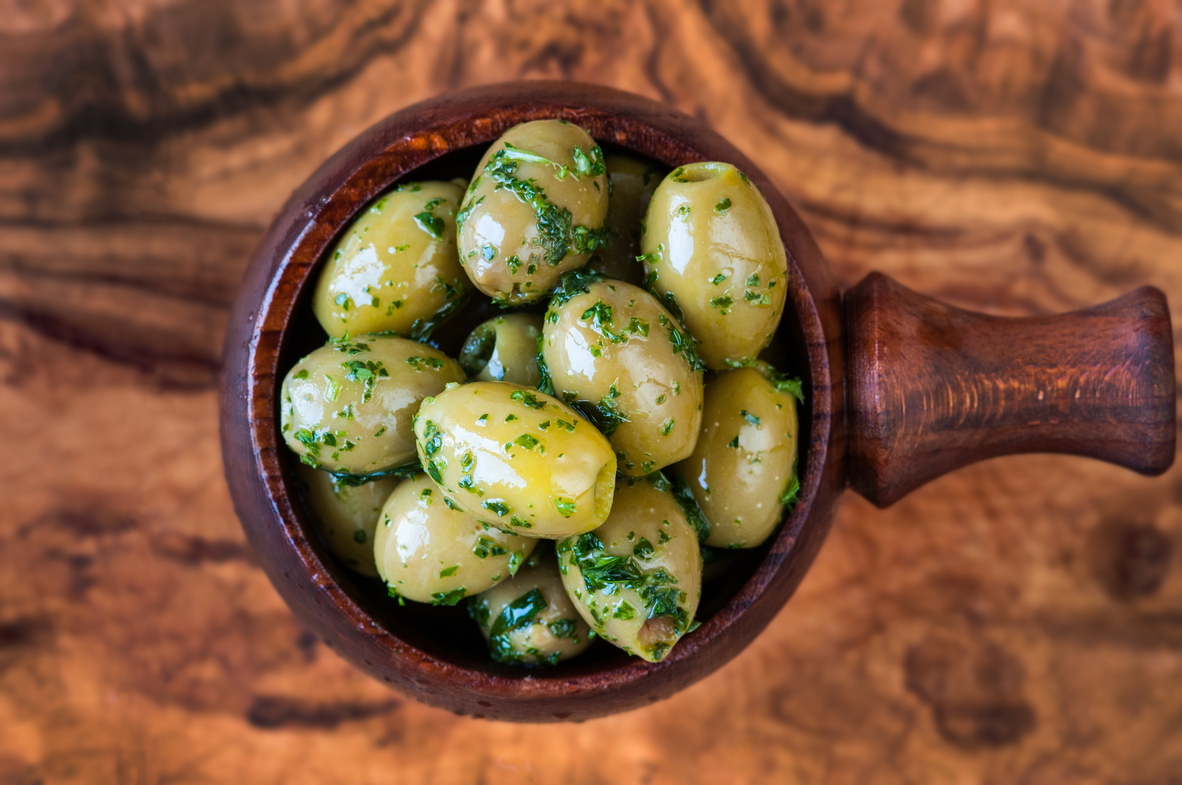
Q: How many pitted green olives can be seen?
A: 13